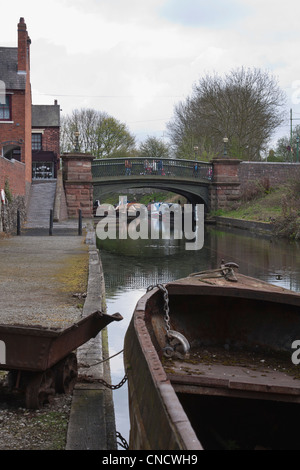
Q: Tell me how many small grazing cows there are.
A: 0